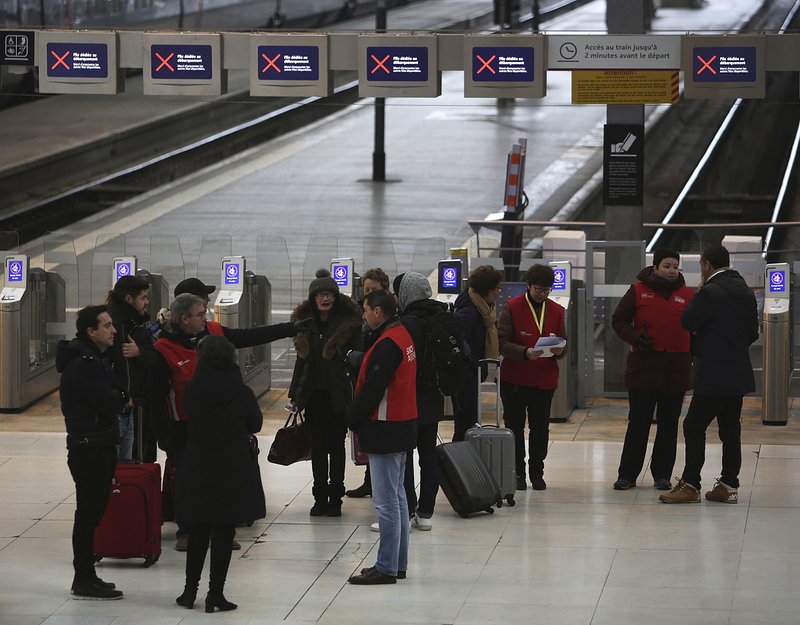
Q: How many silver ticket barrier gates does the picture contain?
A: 7